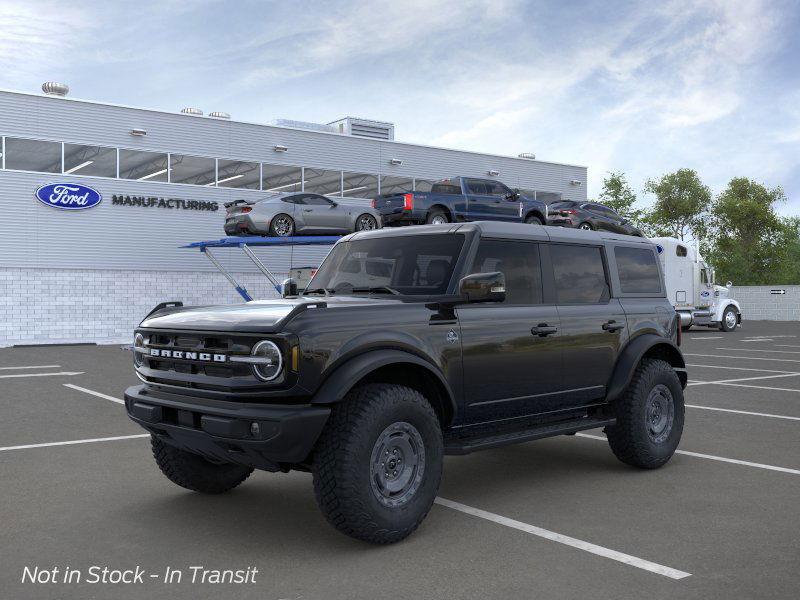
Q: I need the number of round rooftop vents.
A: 4